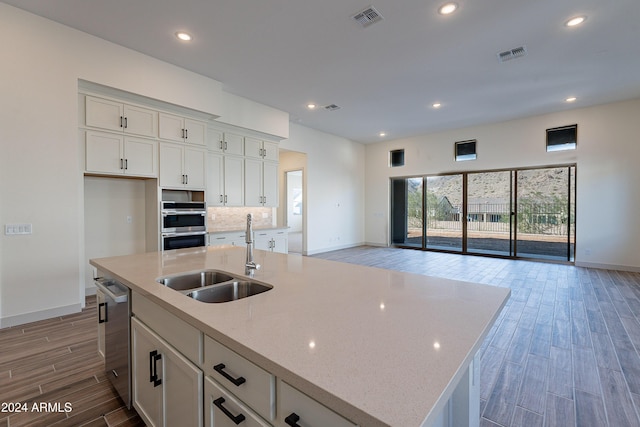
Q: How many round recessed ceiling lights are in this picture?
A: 7